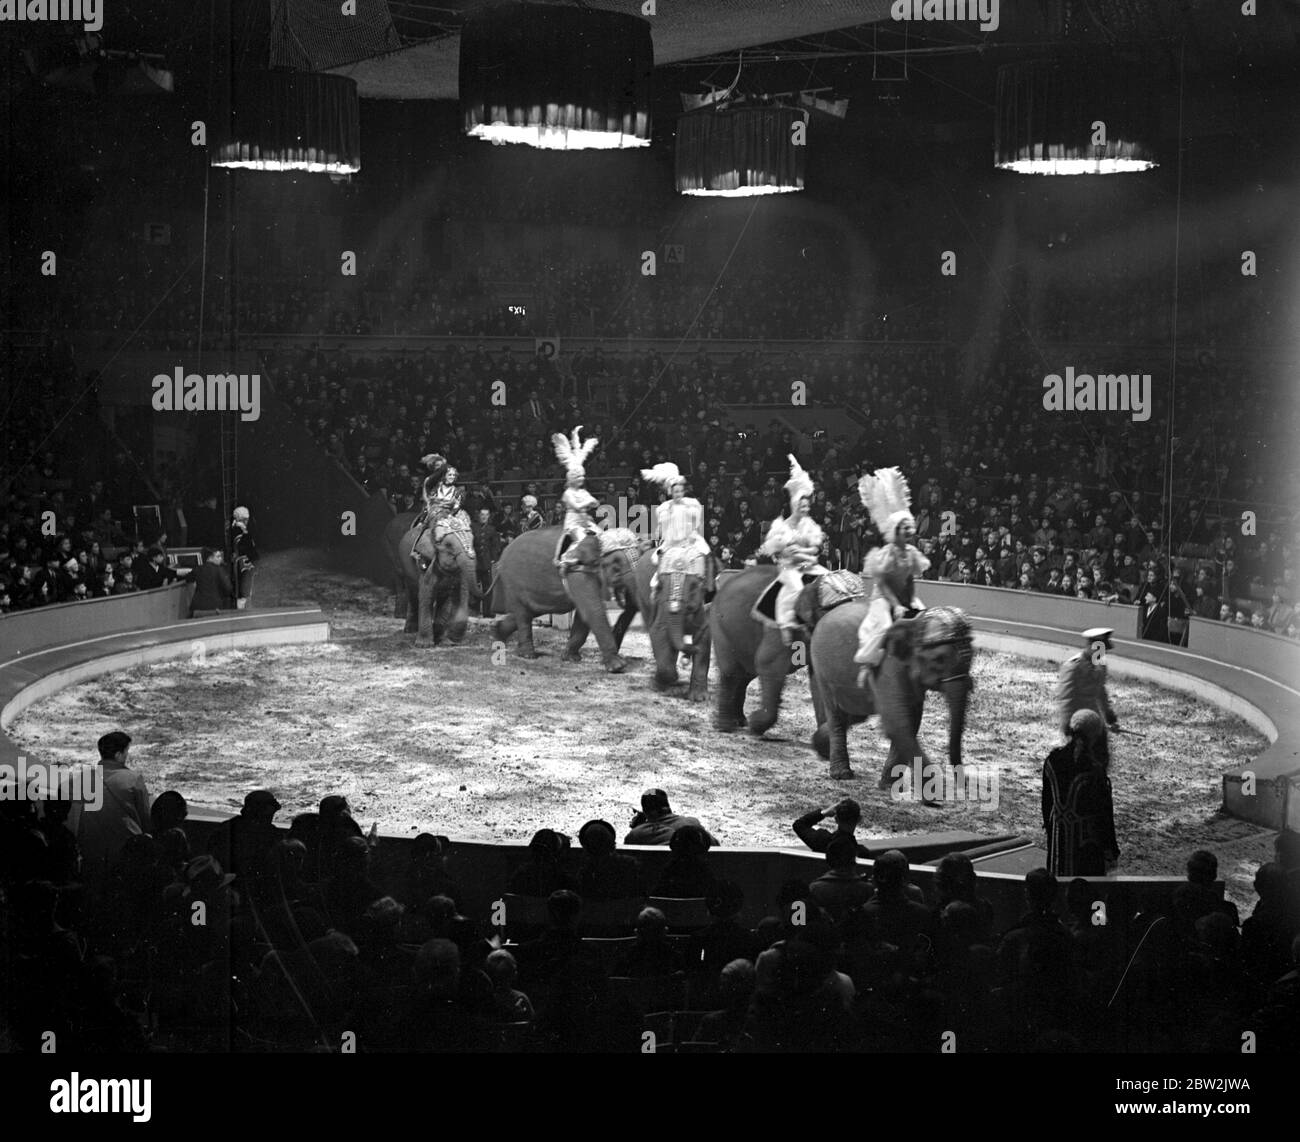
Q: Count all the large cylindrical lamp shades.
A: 4